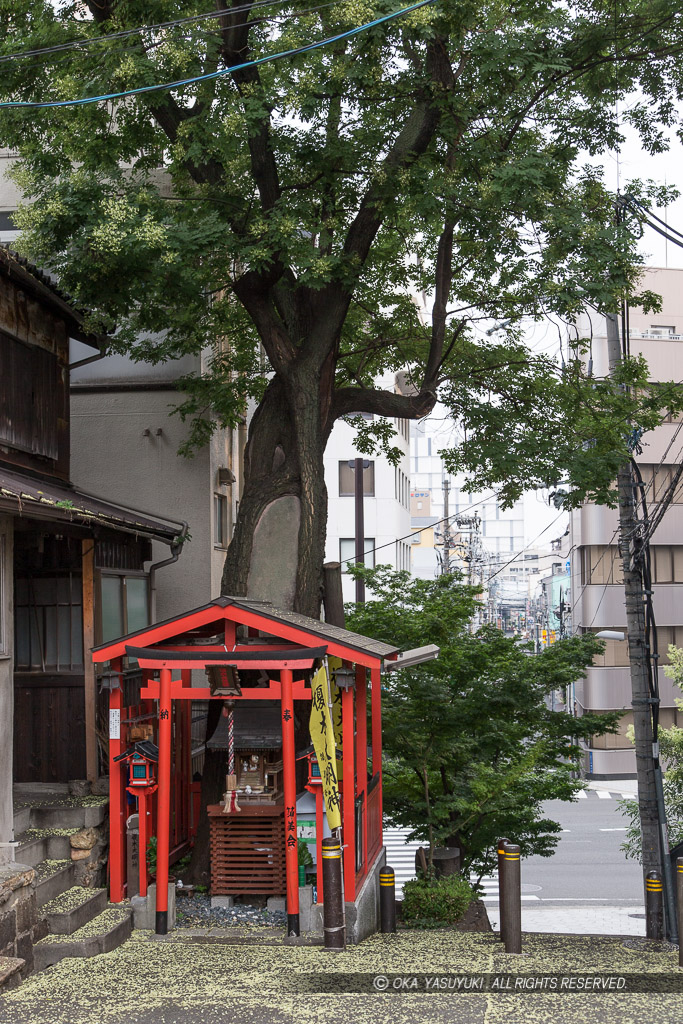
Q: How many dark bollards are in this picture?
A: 6